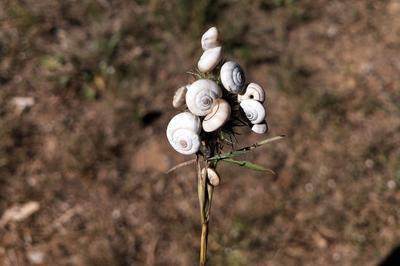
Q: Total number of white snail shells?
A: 11